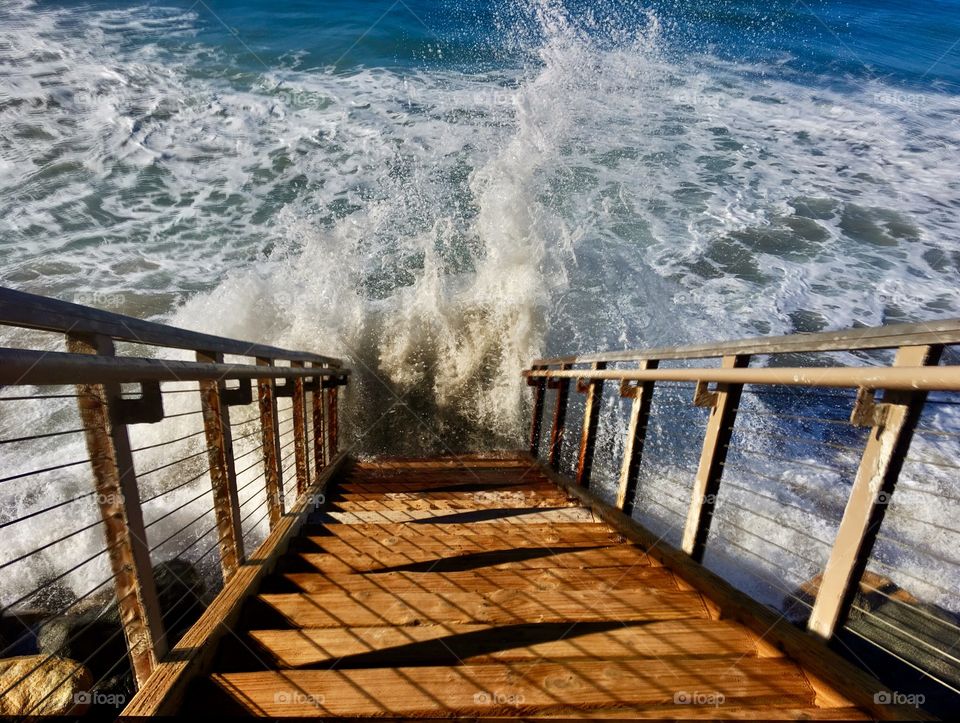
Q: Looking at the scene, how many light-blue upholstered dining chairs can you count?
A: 0